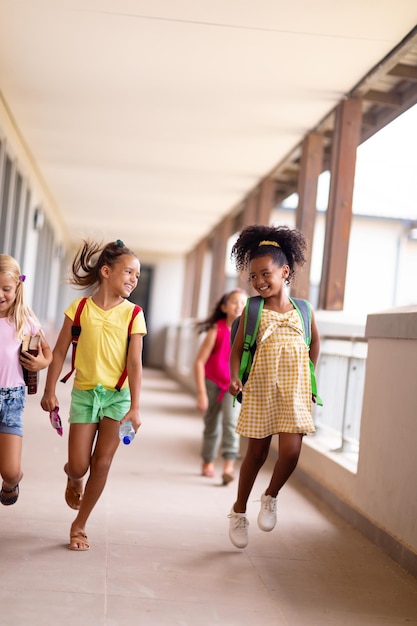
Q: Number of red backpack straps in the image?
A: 2